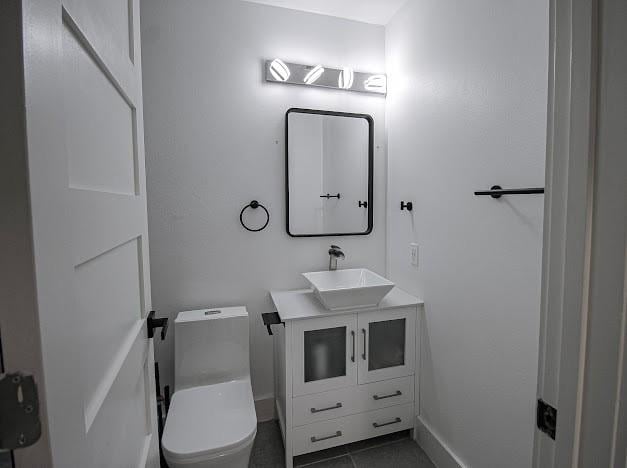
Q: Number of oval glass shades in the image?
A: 4